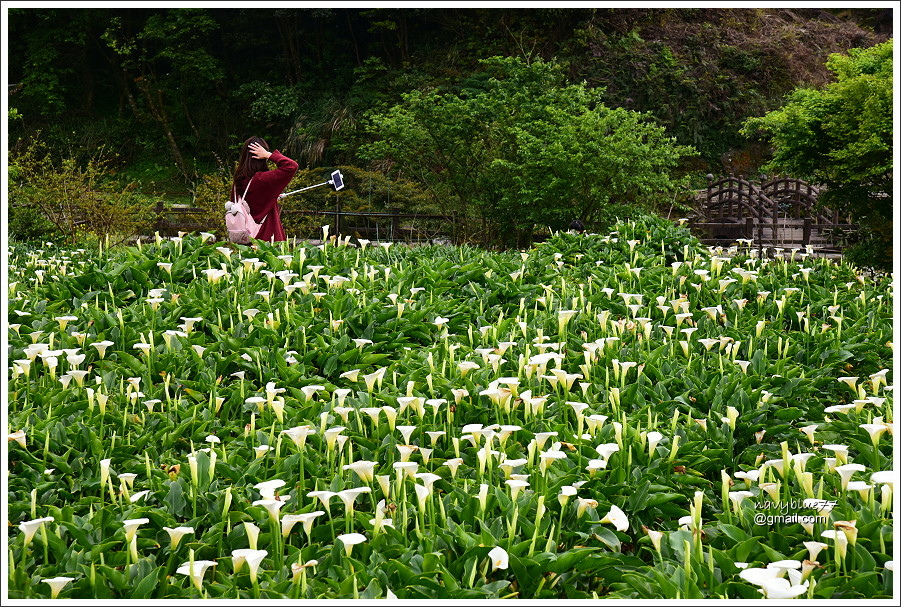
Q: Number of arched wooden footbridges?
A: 1